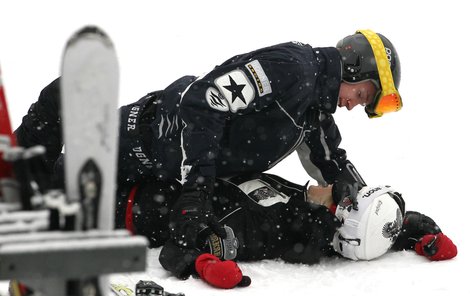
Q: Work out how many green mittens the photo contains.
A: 0